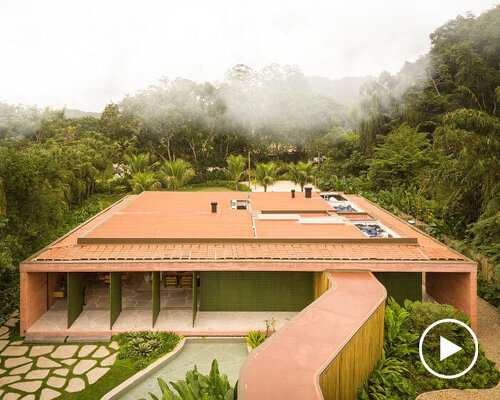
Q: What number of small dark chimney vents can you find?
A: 3